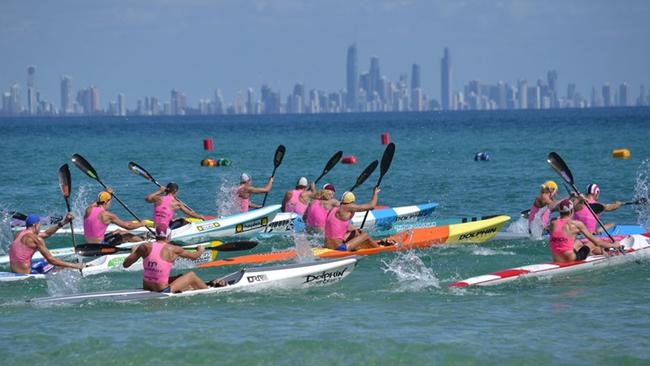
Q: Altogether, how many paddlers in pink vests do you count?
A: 11